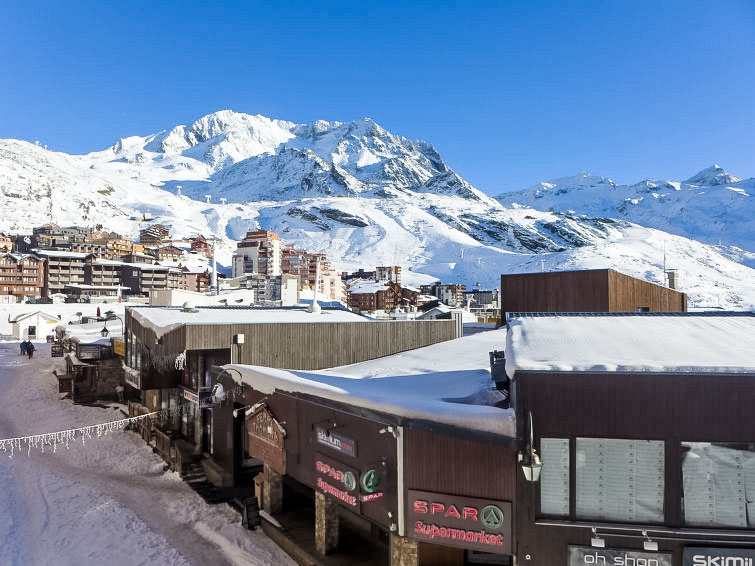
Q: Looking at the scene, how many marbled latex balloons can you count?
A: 0